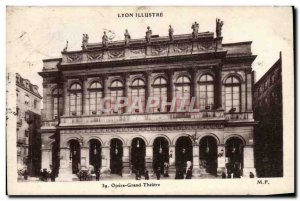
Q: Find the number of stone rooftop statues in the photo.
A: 8